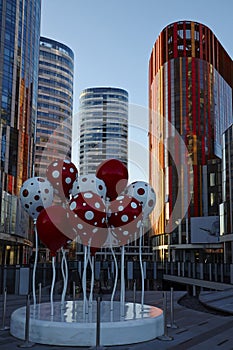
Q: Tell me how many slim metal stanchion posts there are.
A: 8